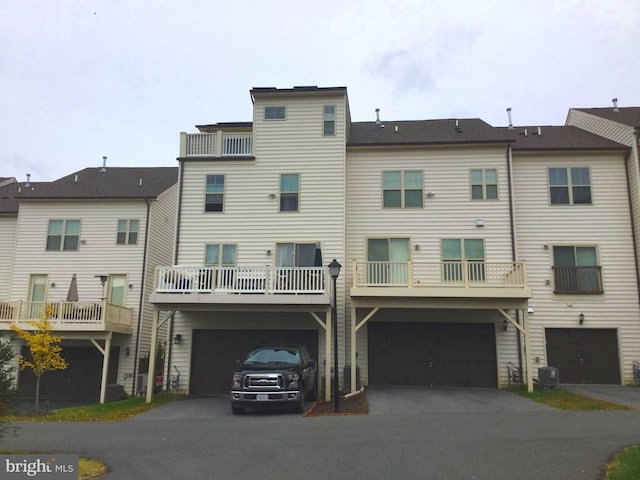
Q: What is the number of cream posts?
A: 5